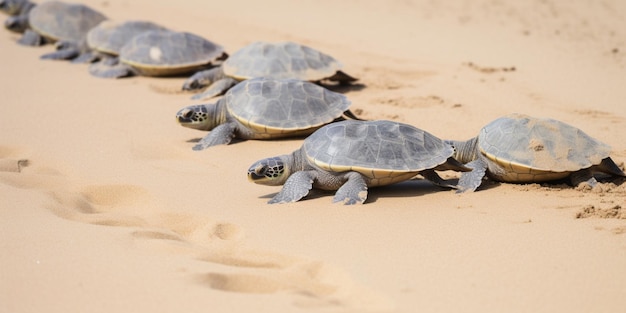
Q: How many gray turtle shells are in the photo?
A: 7